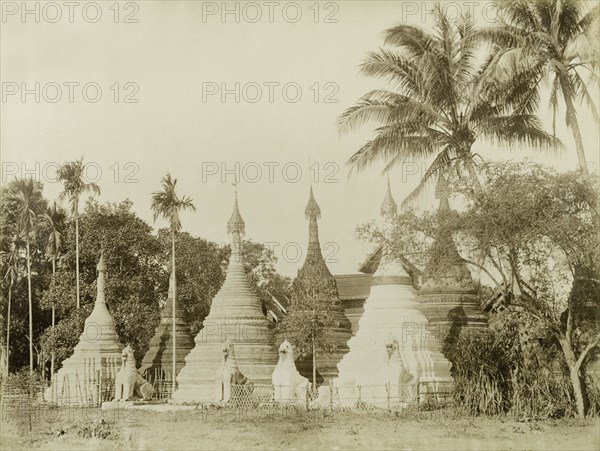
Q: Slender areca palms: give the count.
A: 5